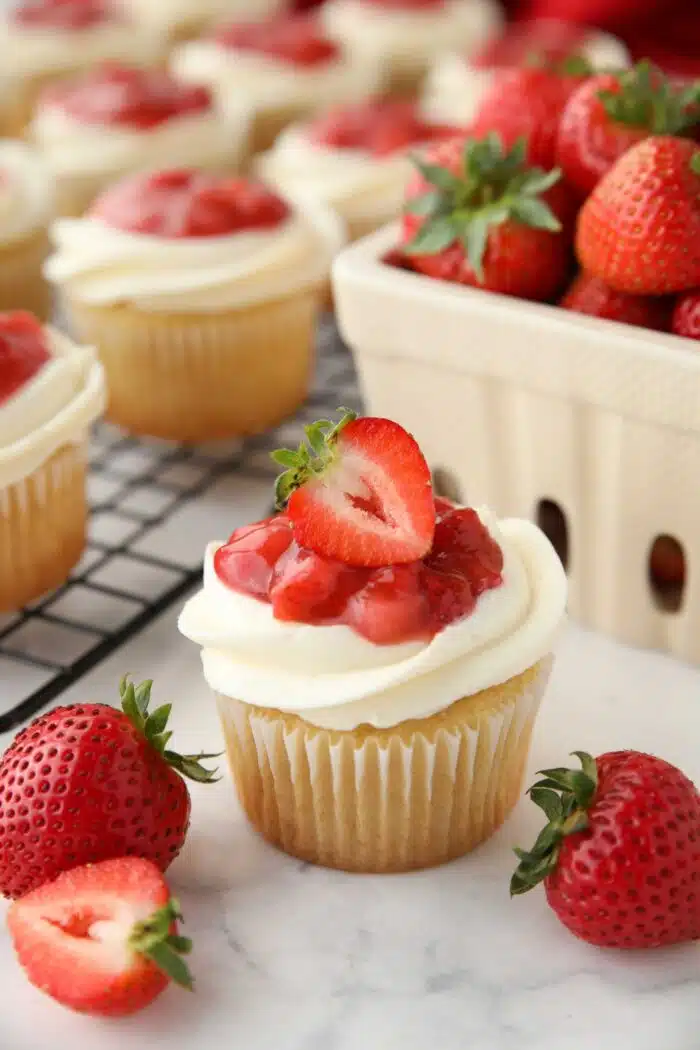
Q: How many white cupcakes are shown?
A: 11